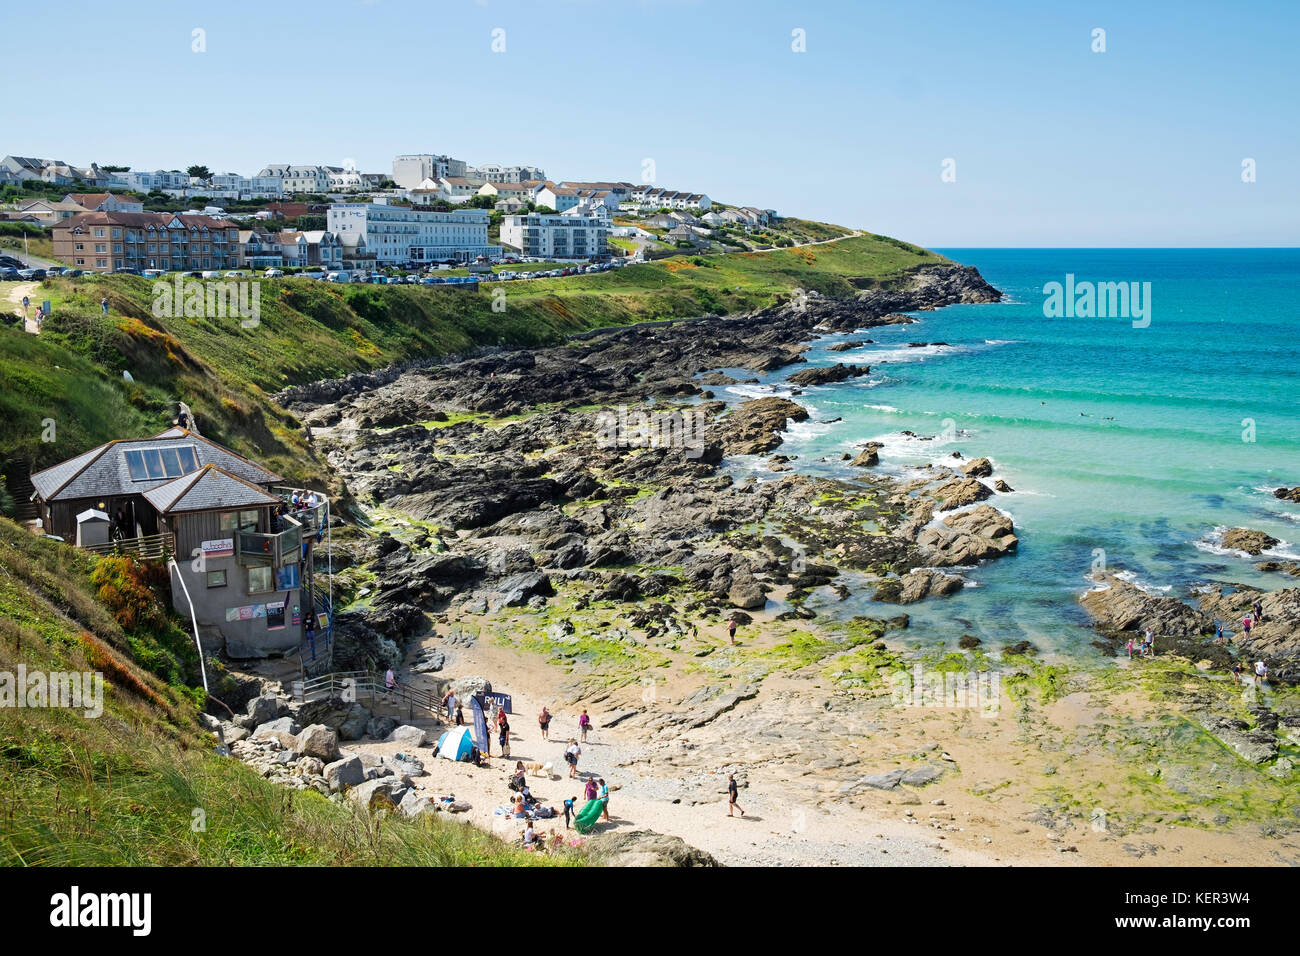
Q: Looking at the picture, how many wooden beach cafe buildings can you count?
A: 1